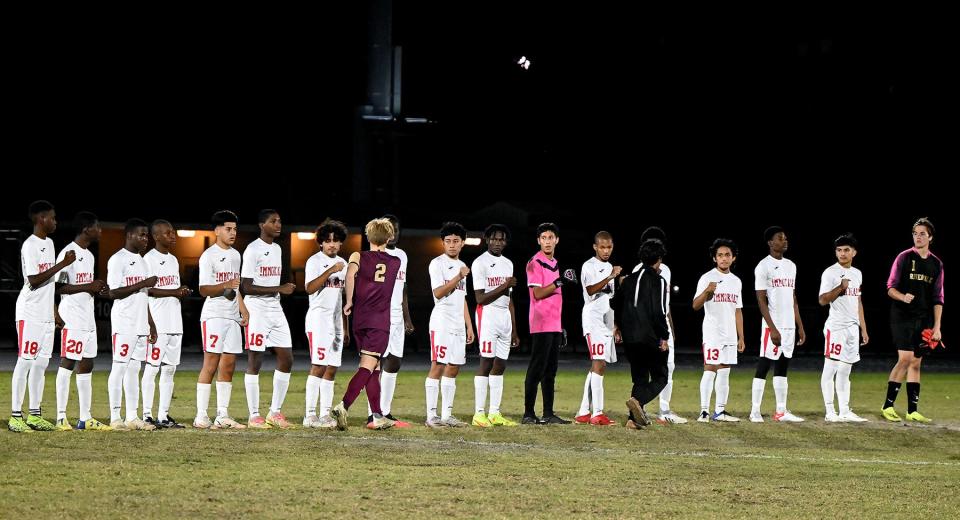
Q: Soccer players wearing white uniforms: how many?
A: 15